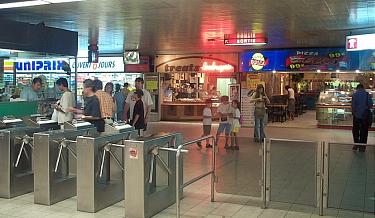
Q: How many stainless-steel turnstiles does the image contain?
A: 4